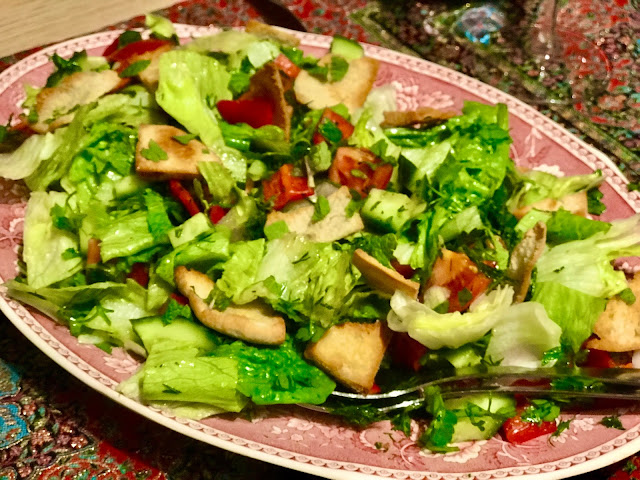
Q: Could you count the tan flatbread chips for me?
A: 14